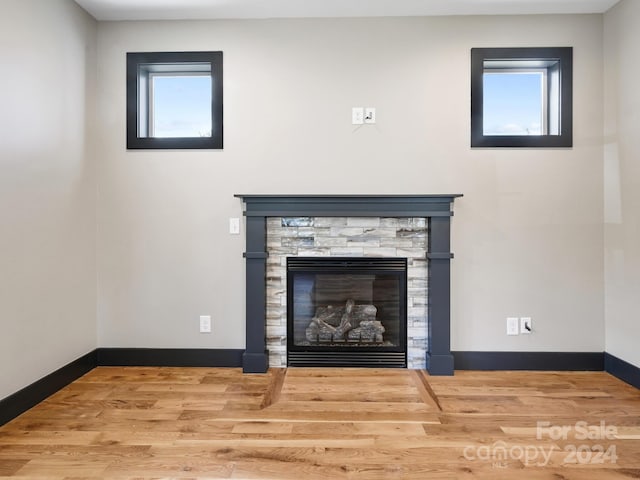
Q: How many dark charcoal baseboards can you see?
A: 4